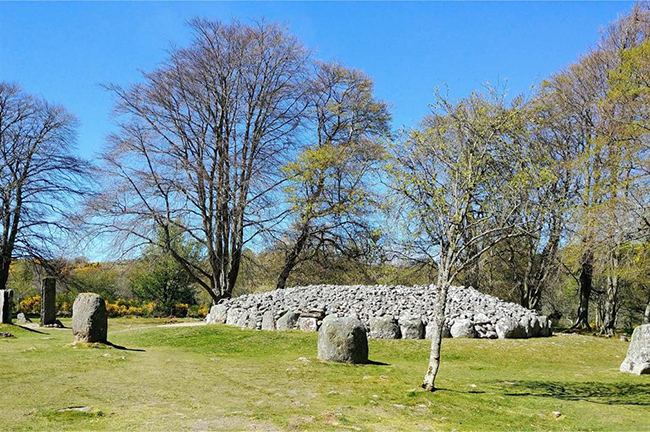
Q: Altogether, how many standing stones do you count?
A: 5